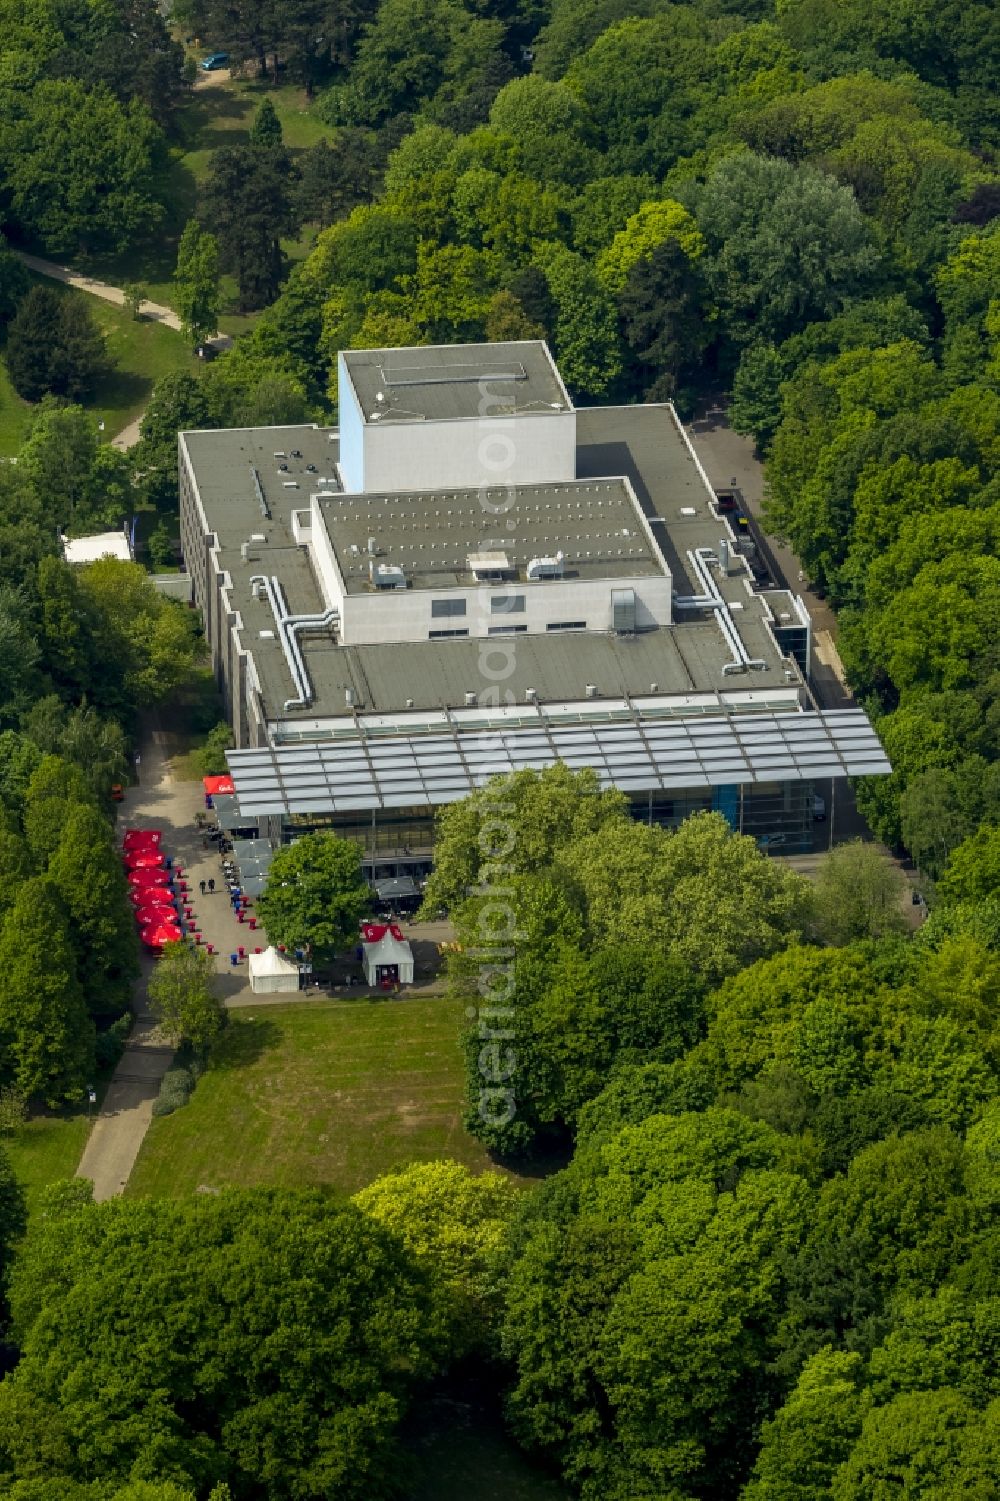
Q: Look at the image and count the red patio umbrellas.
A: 8